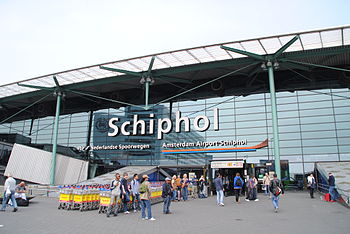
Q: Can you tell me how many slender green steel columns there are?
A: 3